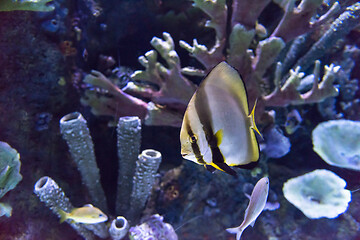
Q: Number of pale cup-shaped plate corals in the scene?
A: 2